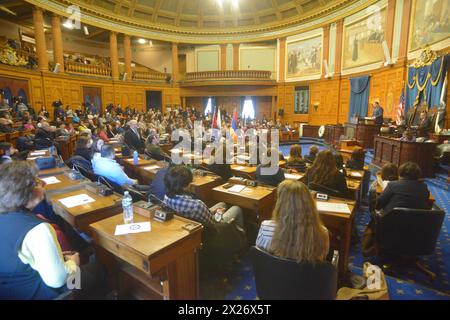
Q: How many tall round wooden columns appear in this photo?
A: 5